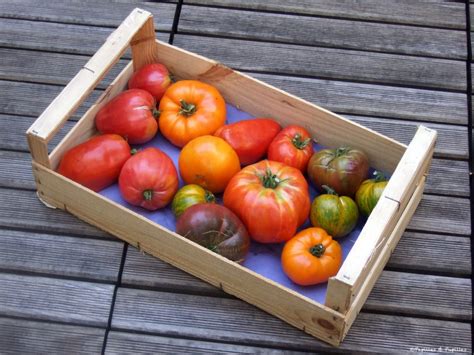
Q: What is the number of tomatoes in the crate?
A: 15